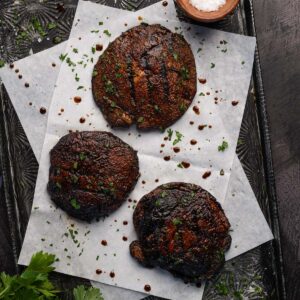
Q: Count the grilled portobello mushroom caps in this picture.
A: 3